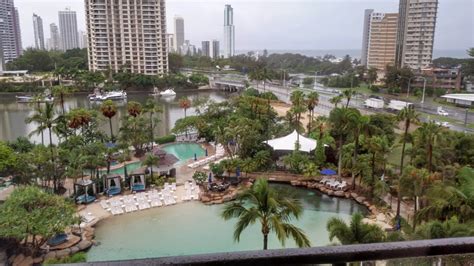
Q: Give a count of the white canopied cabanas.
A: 3